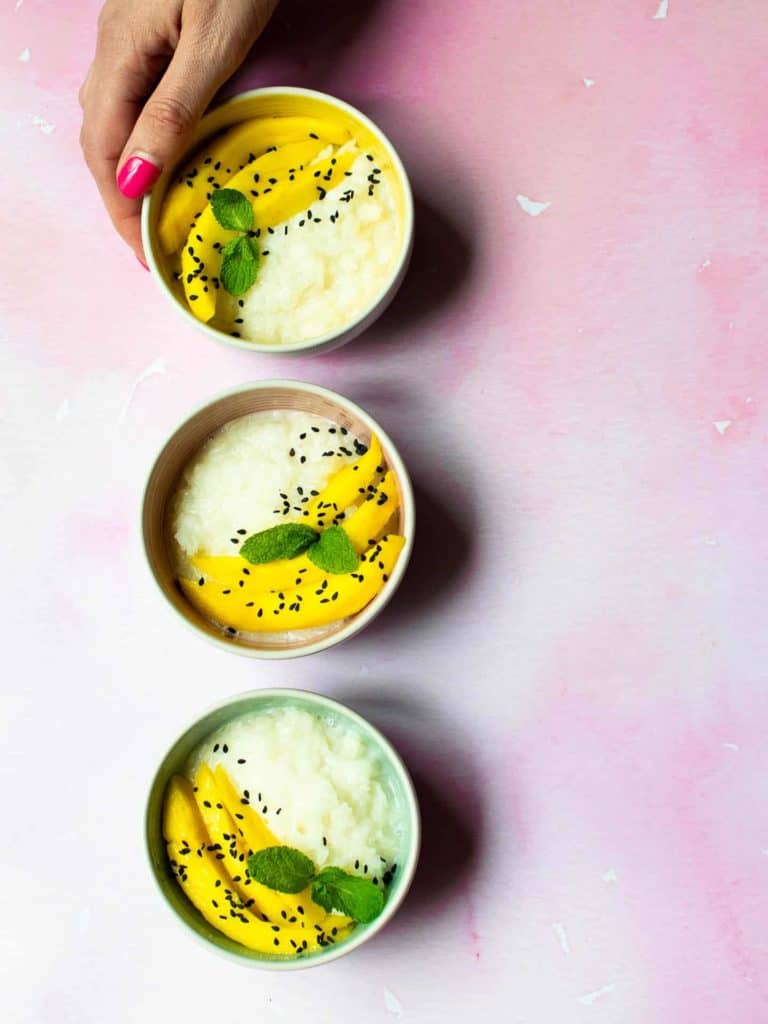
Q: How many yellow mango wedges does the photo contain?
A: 9